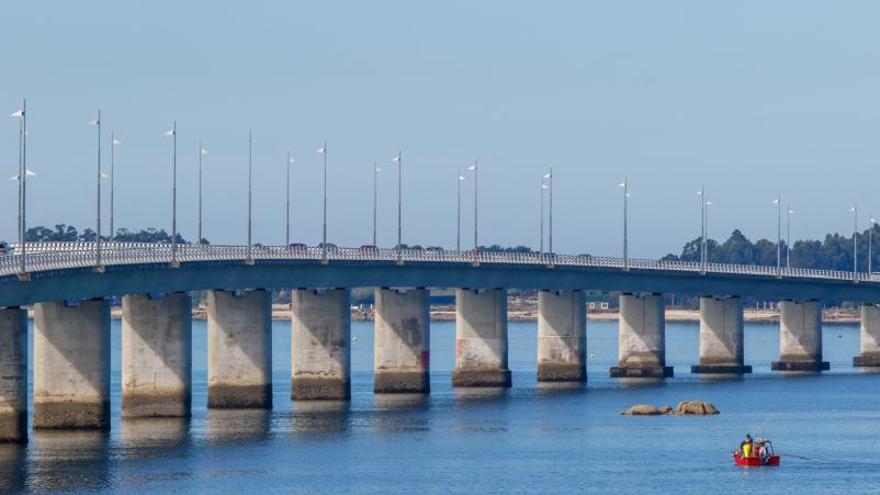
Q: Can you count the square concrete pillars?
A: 12